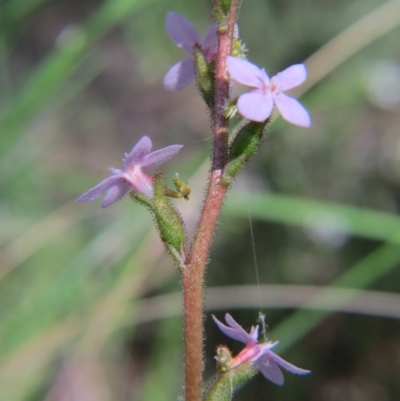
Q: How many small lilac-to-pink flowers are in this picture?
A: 4